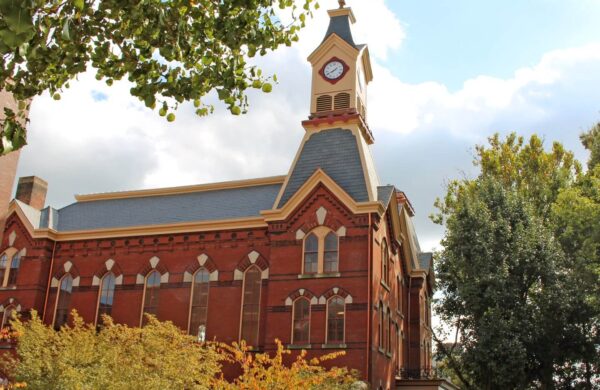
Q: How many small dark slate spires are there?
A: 1